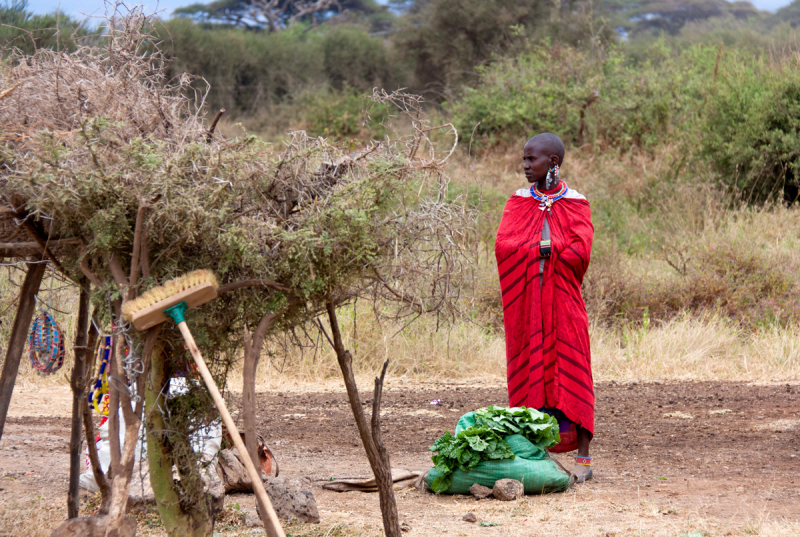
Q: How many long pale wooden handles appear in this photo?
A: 1